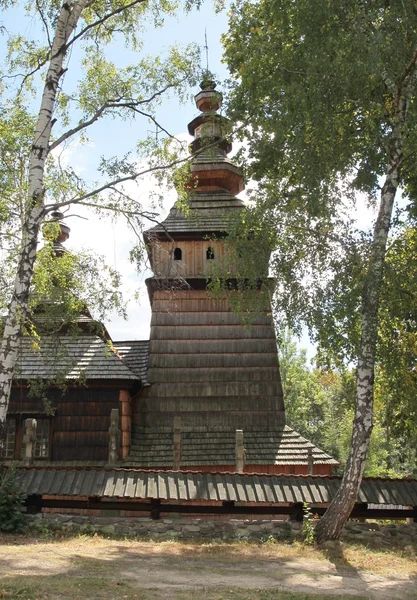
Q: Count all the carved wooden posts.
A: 5